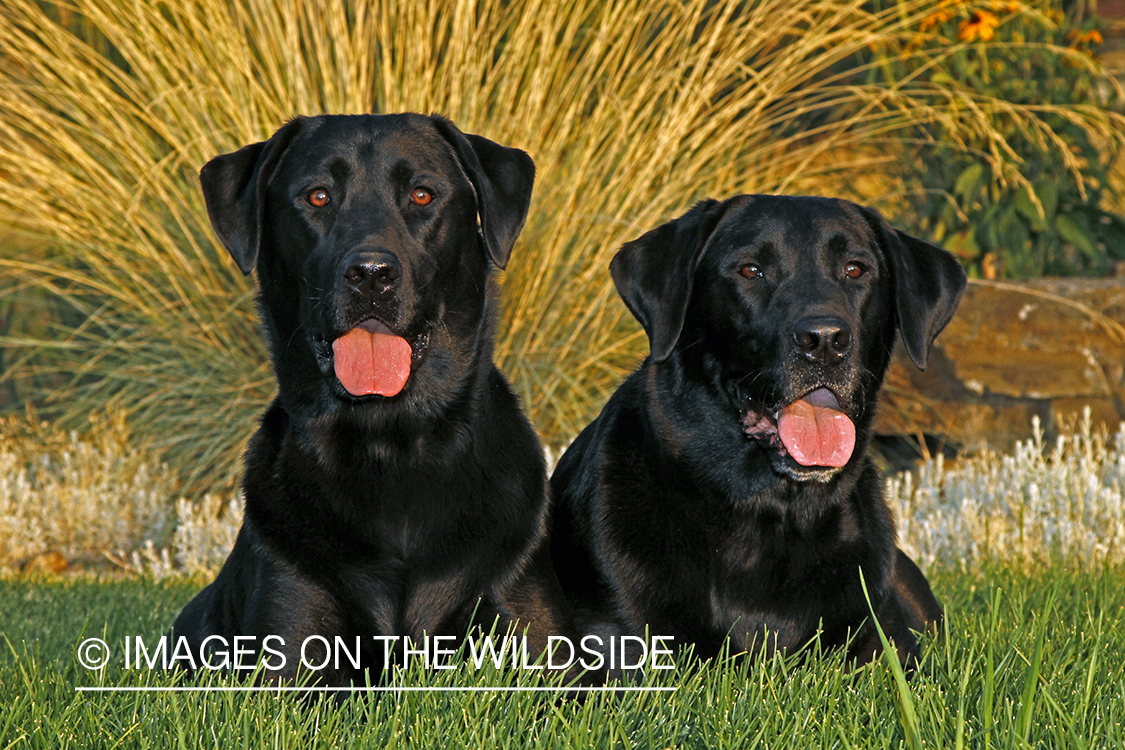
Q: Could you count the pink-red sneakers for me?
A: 0